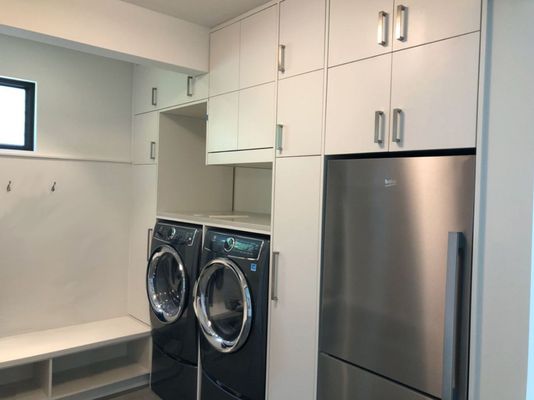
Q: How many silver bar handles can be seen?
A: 12